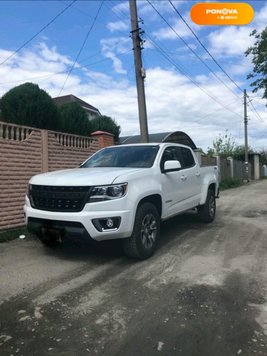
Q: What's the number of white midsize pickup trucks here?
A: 1